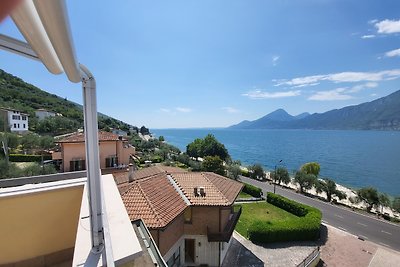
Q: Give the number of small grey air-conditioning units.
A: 0